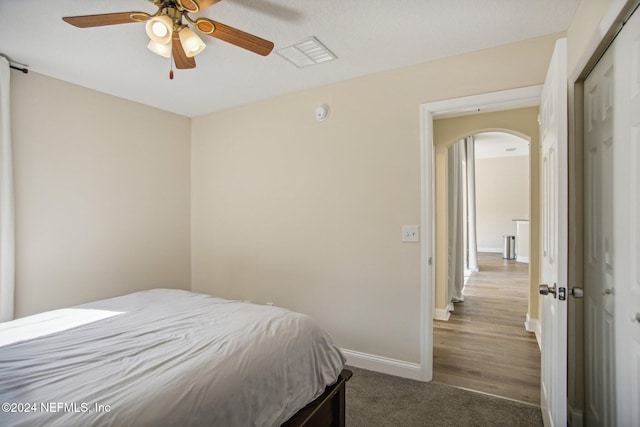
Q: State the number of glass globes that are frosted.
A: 3